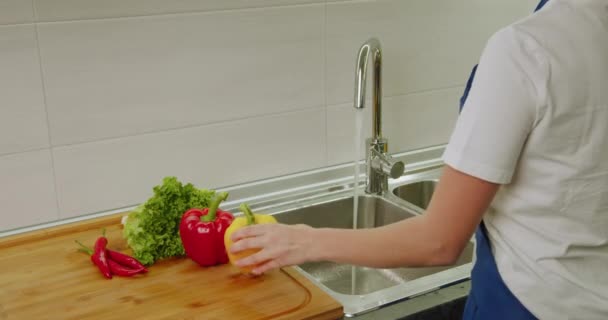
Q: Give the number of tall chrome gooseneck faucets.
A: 1